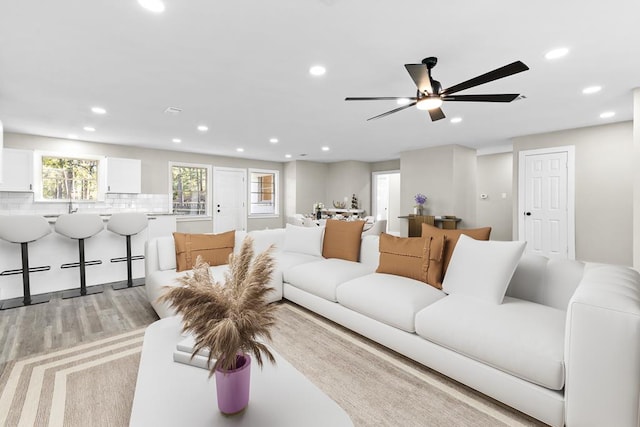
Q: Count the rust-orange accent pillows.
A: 4